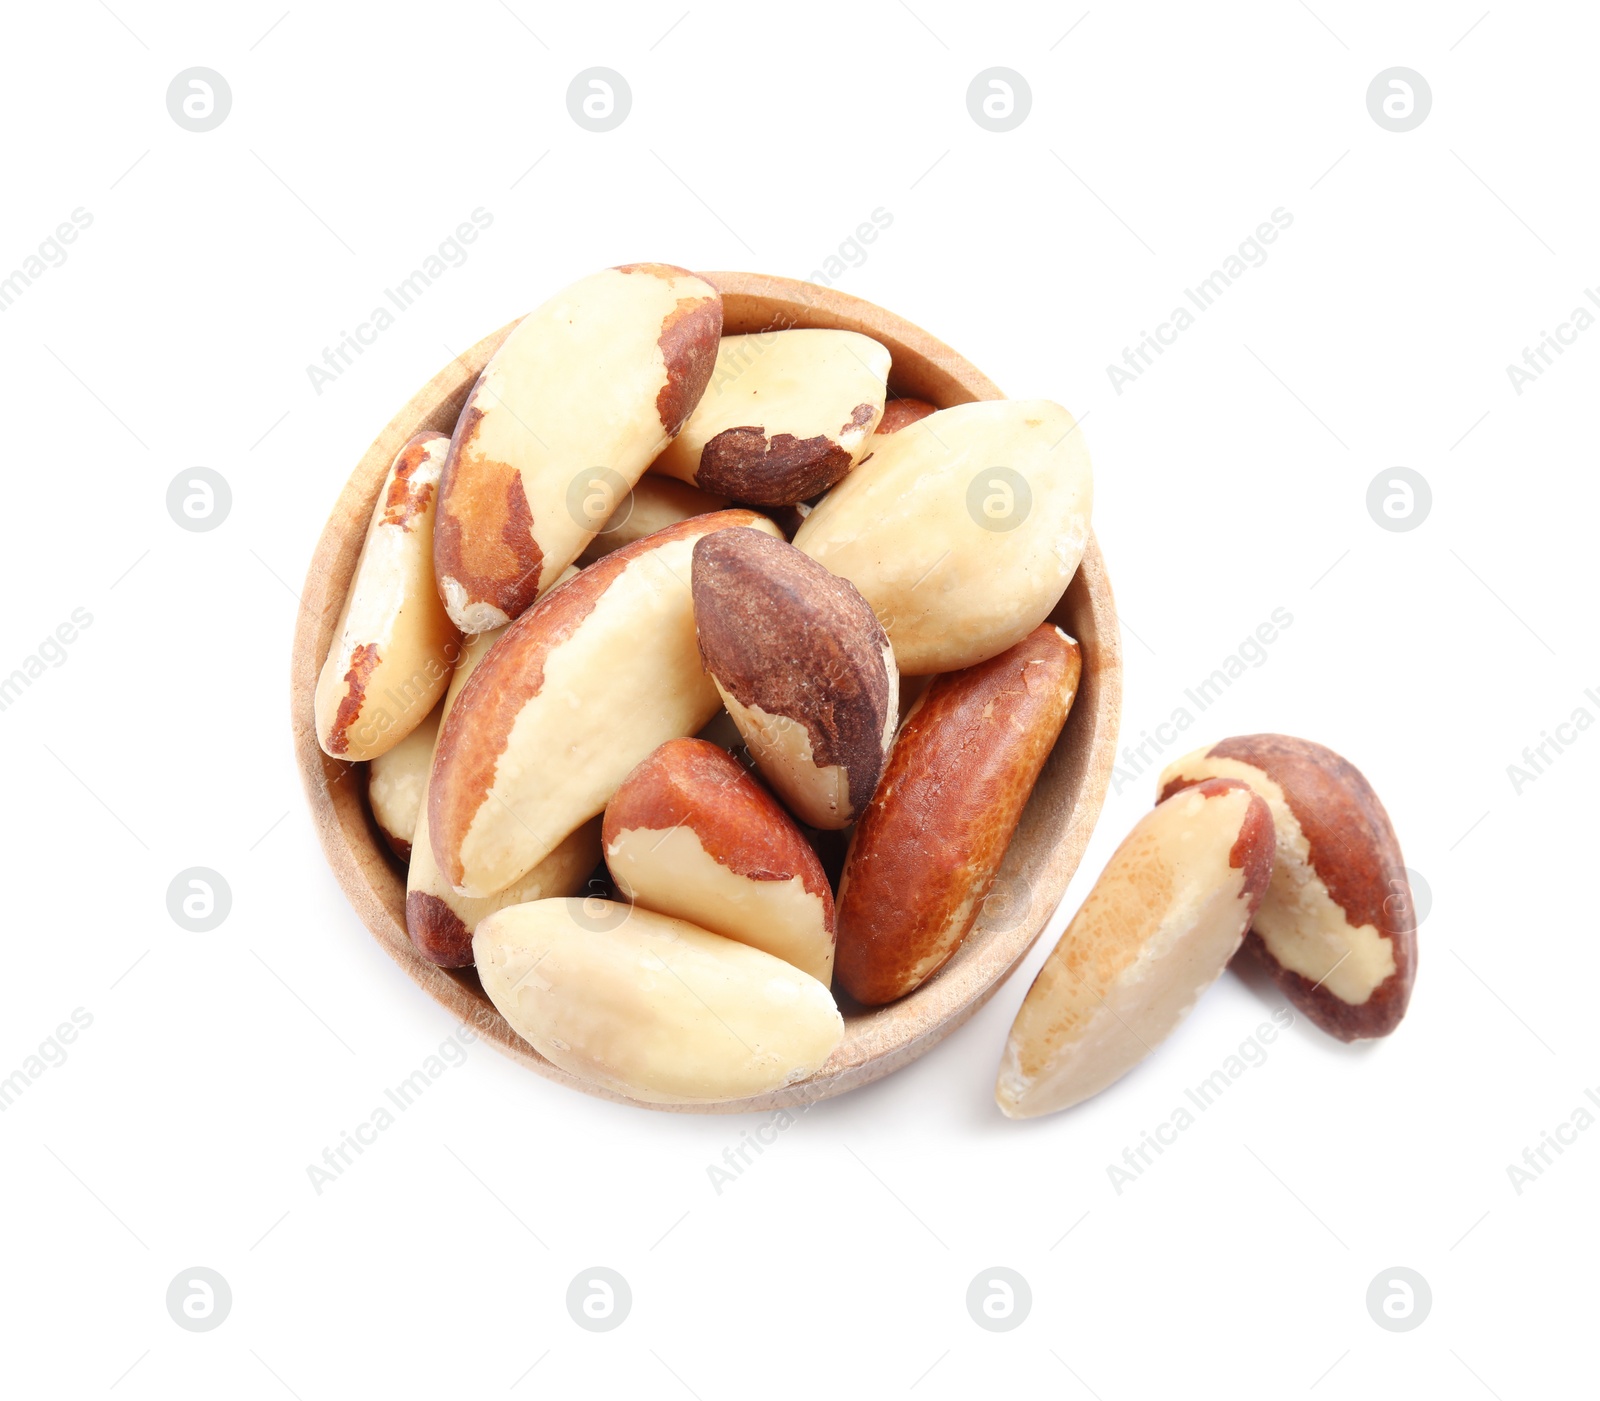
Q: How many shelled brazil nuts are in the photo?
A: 15